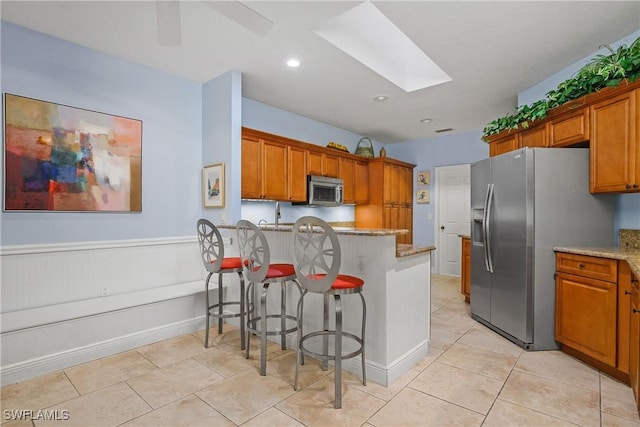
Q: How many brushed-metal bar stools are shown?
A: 3